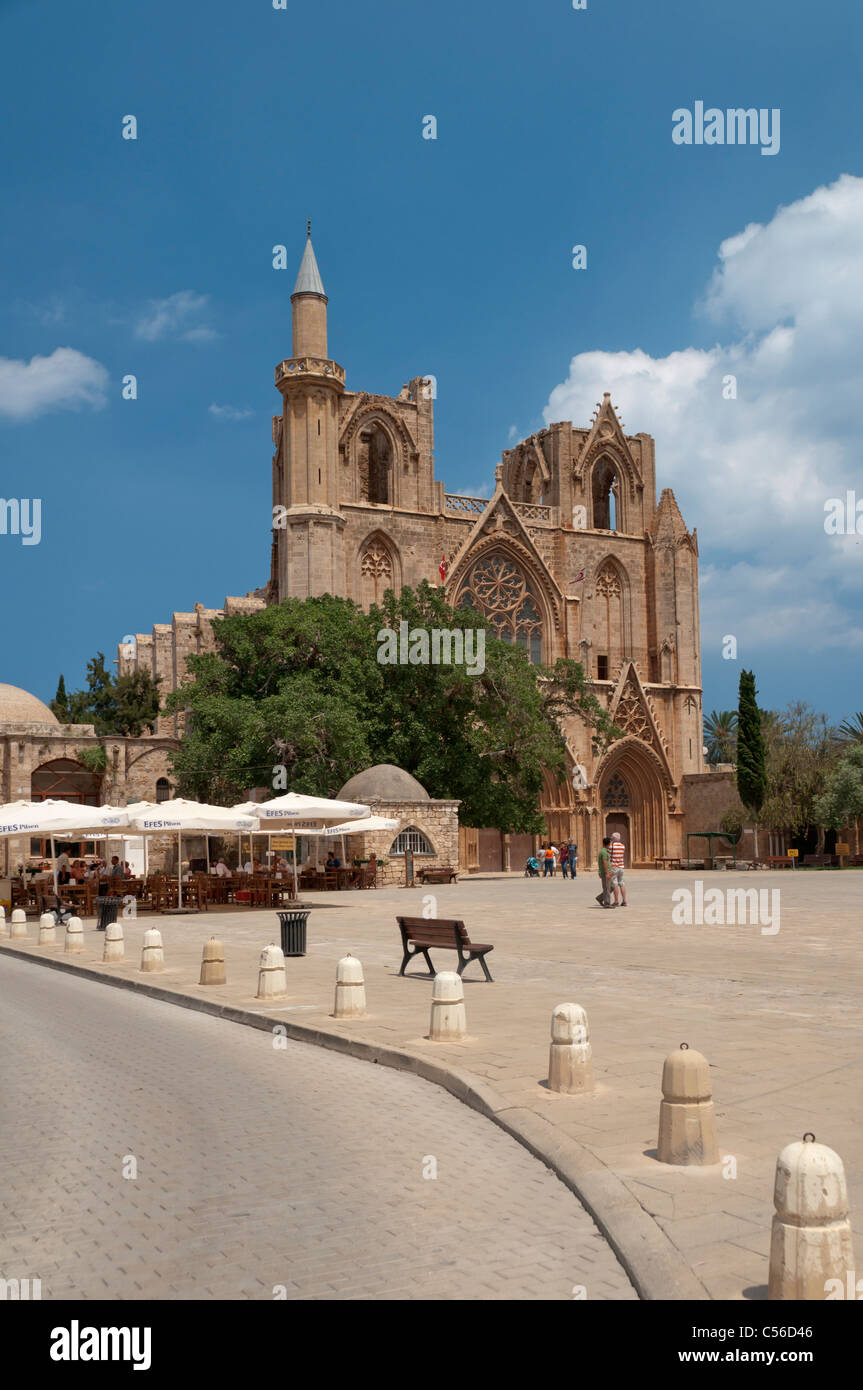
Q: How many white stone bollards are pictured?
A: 13